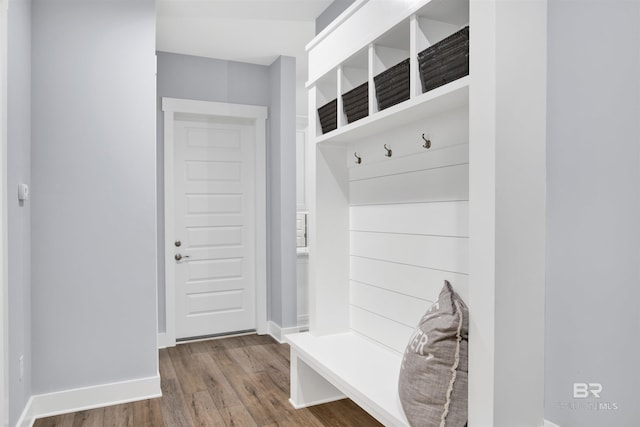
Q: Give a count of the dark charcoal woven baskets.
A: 4